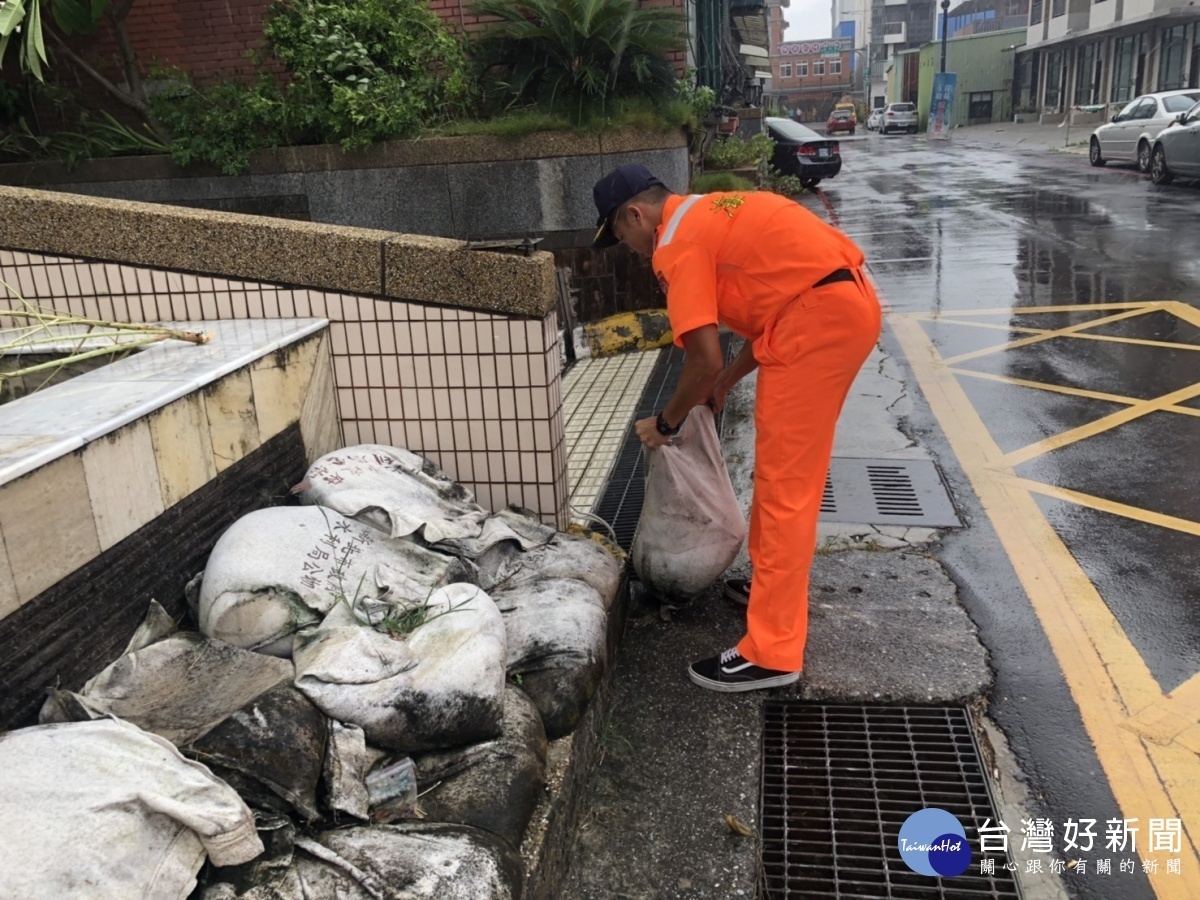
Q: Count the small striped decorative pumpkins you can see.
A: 0